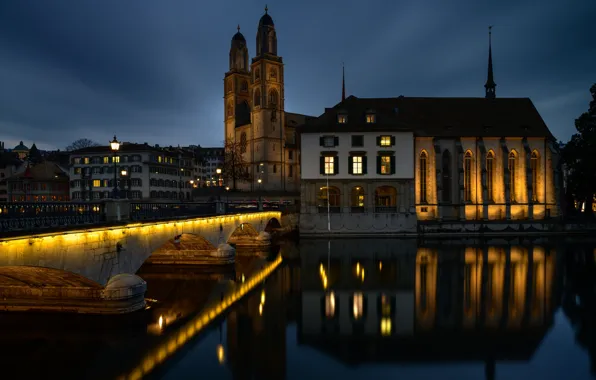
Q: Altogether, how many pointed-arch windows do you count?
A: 6